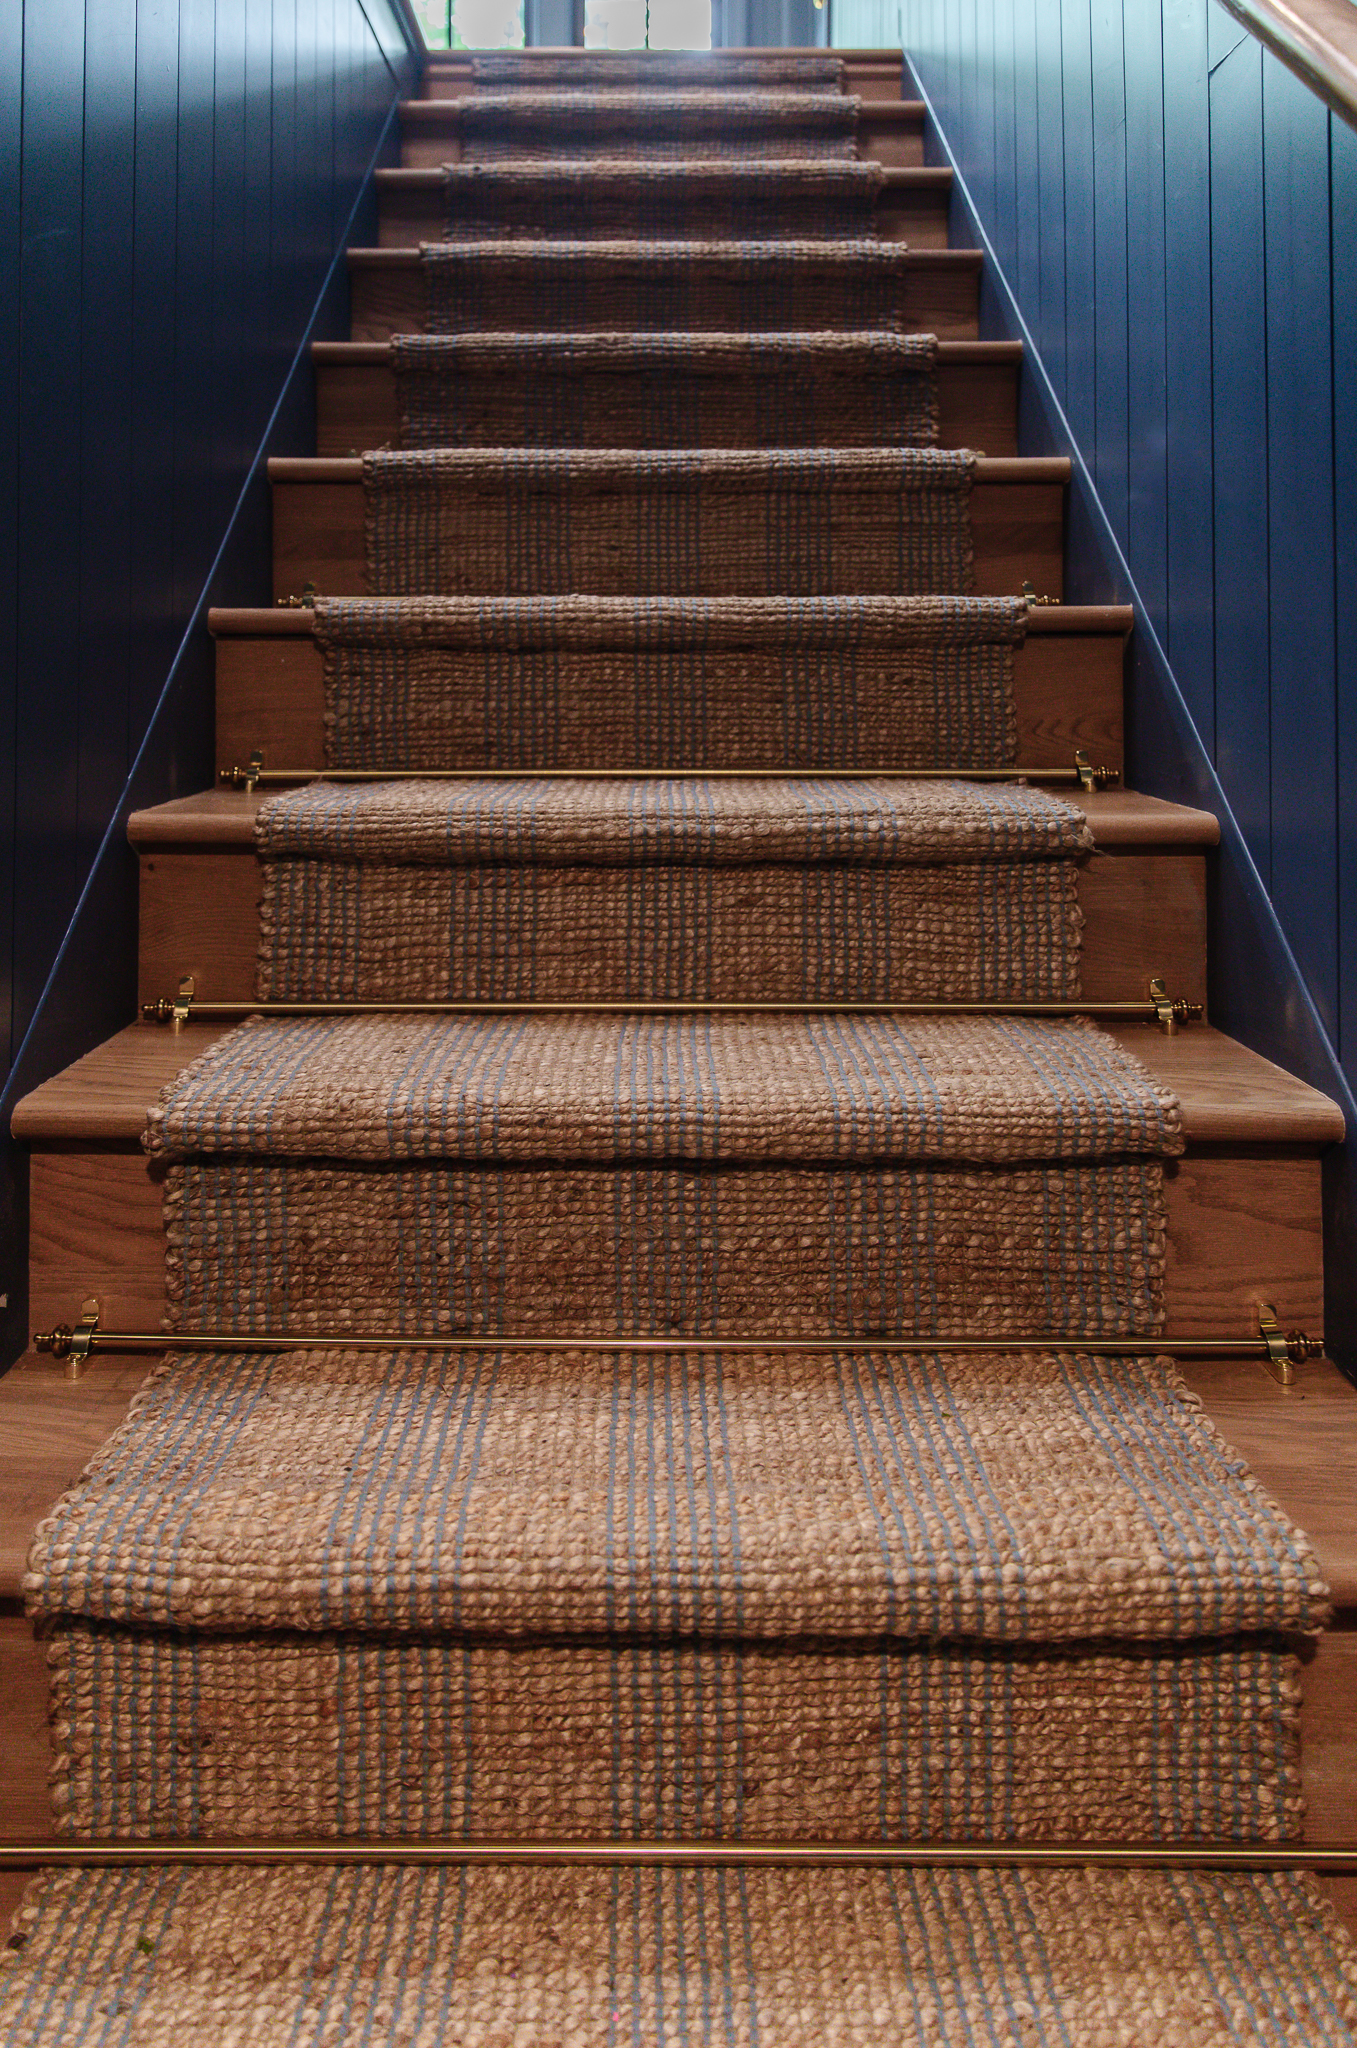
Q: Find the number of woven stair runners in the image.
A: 1